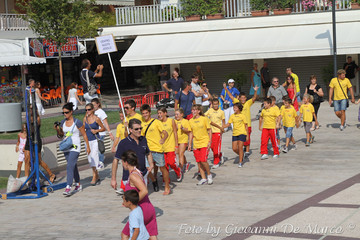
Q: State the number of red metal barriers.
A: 2